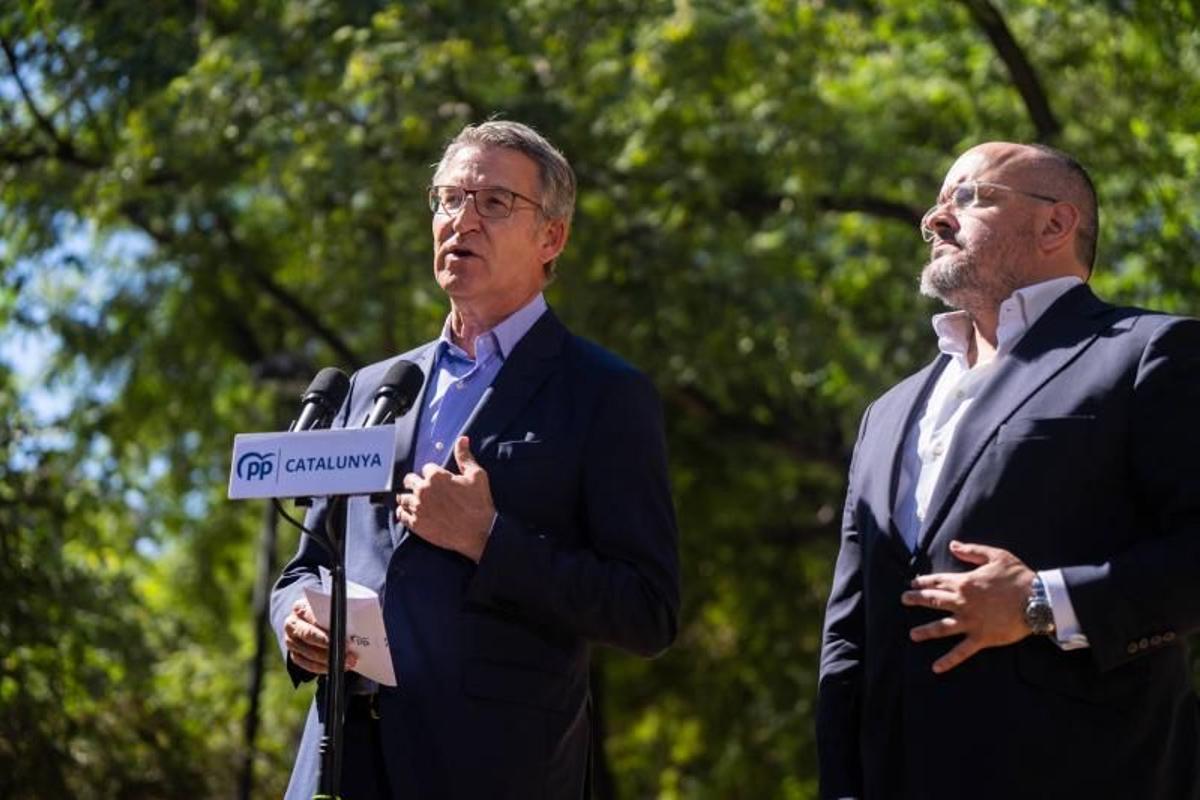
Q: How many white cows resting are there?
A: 0